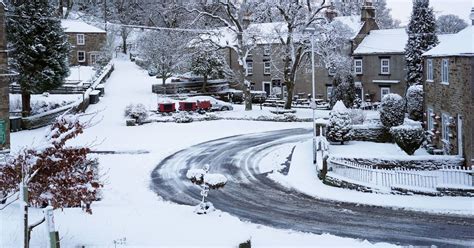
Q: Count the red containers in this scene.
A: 3